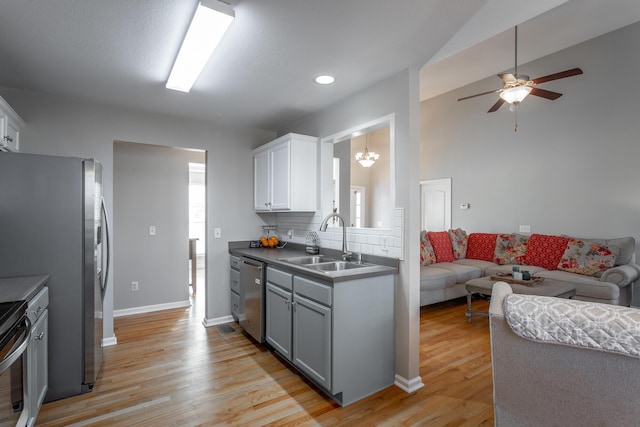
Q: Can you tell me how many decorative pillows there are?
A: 7